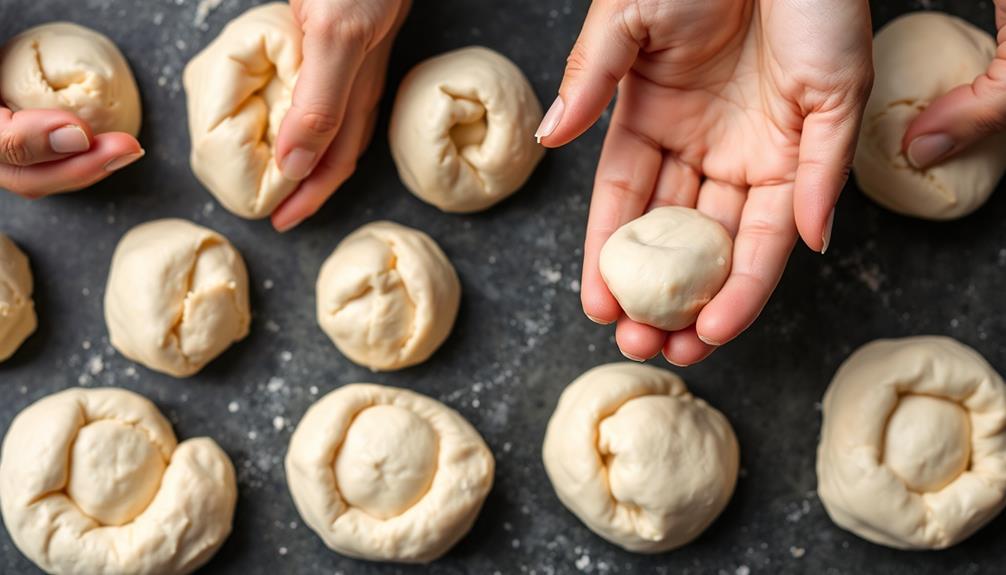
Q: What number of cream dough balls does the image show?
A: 12